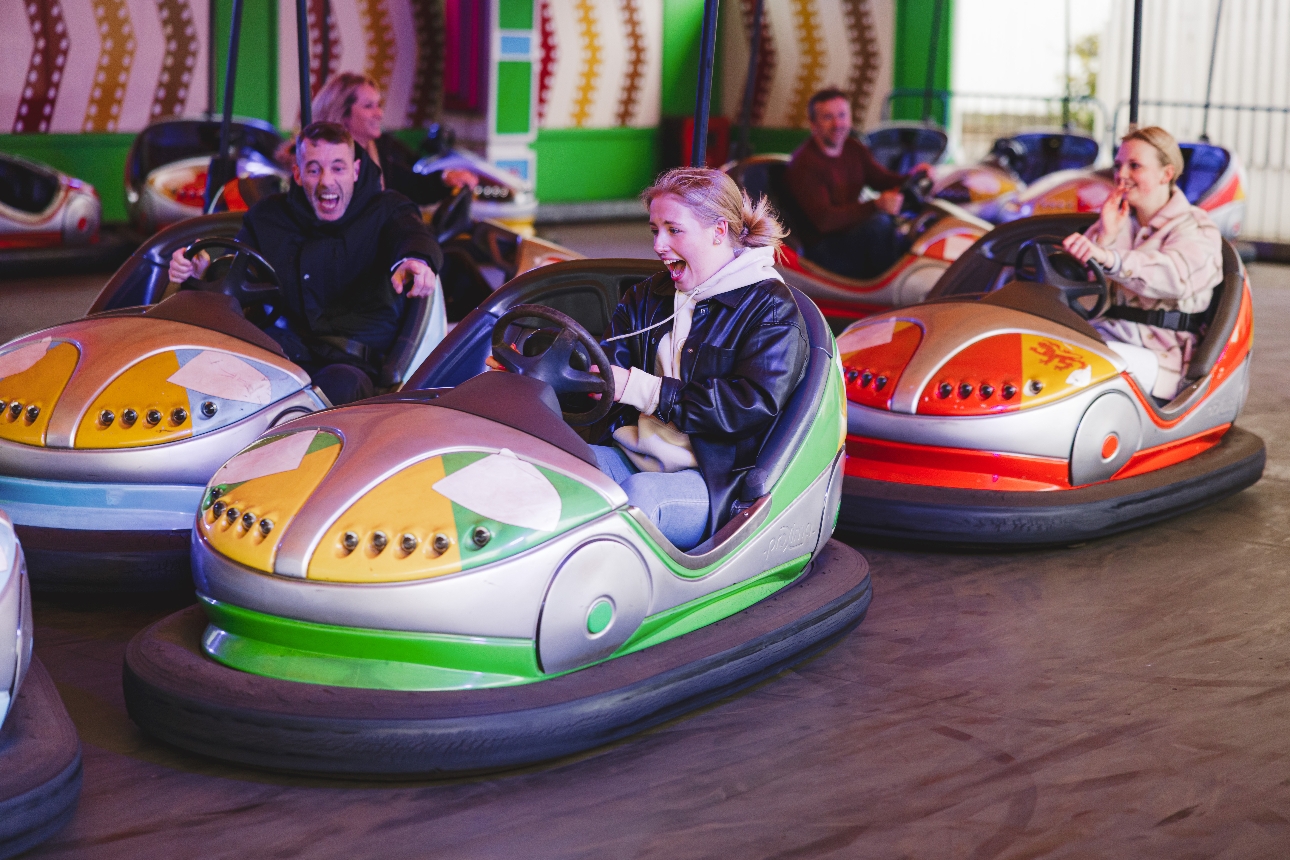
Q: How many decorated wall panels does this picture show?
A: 4